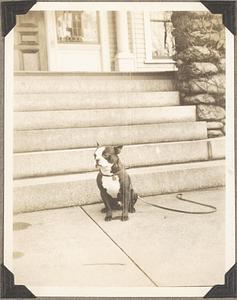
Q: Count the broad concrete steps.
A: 6